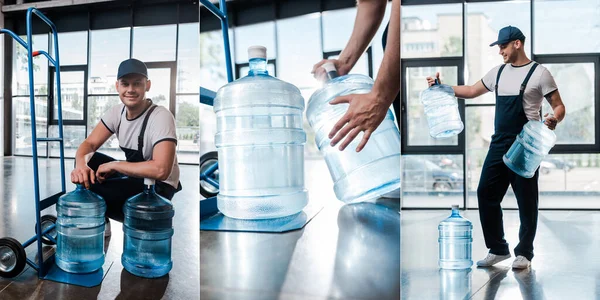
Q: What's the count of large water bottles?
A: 7